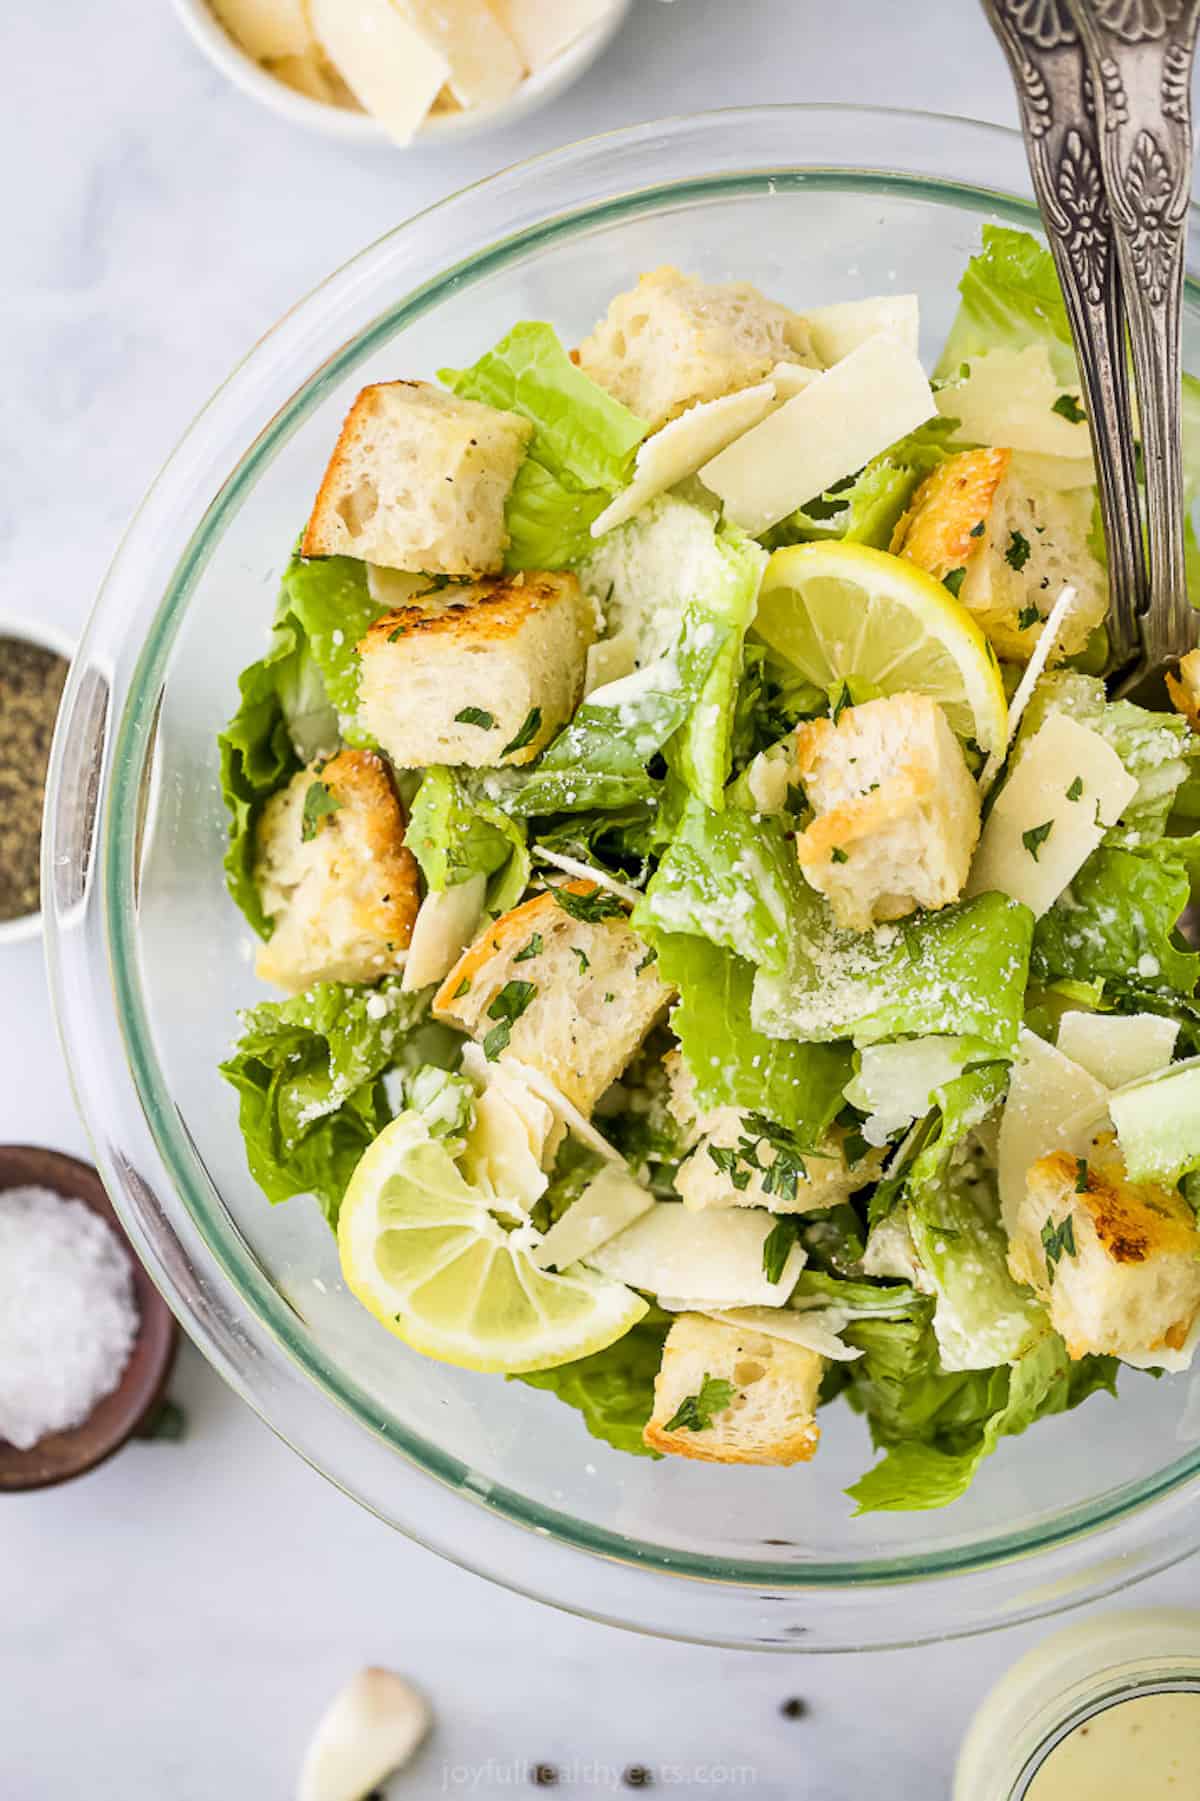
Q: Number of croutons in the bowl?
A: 11